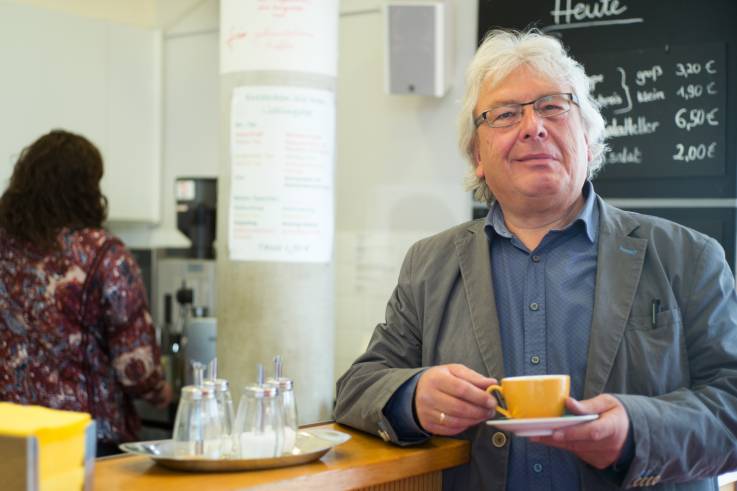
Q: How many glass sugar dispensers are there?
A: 4